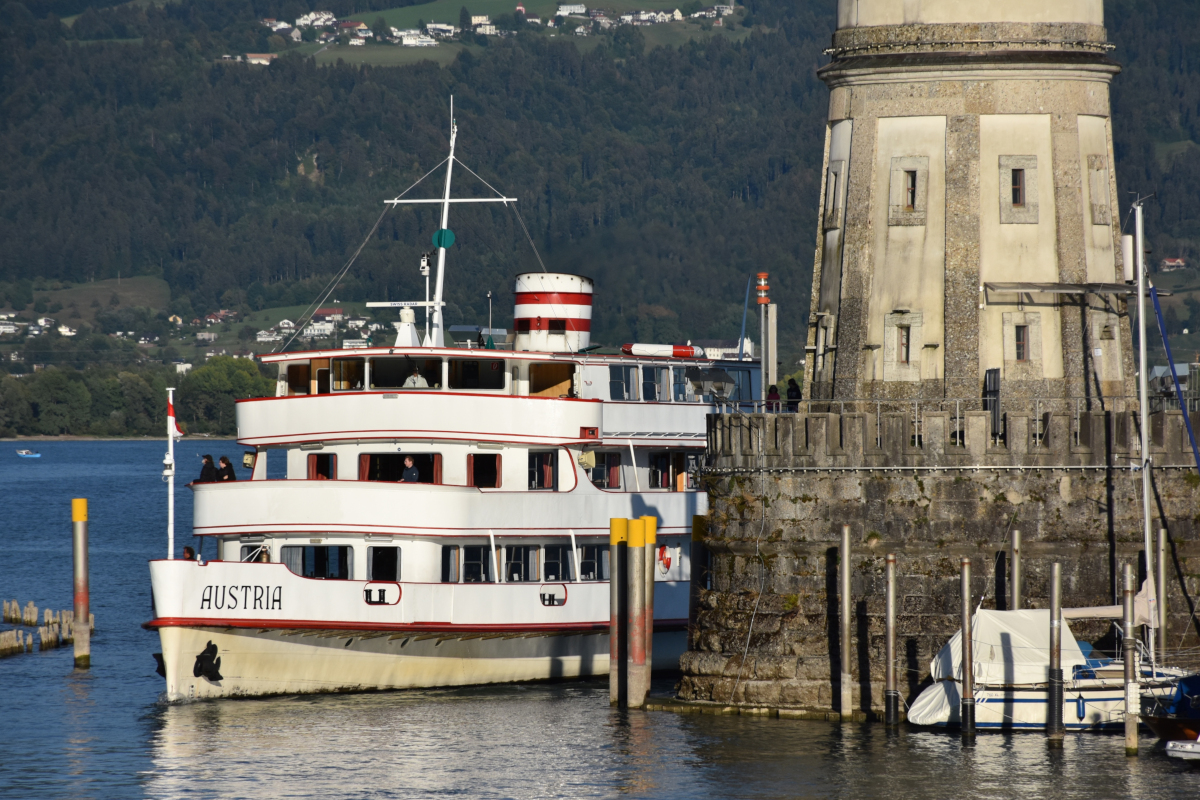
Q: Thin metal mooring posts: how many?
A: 7